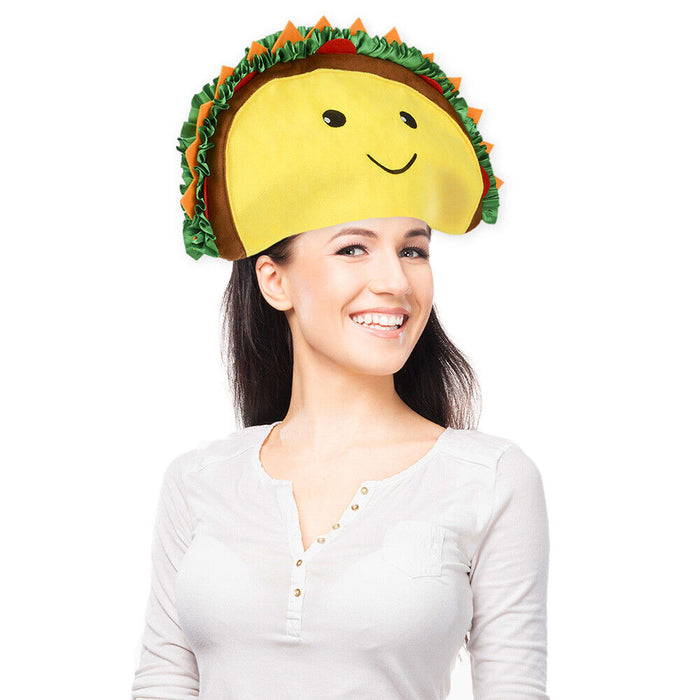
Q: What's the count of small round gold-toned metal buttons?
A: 6